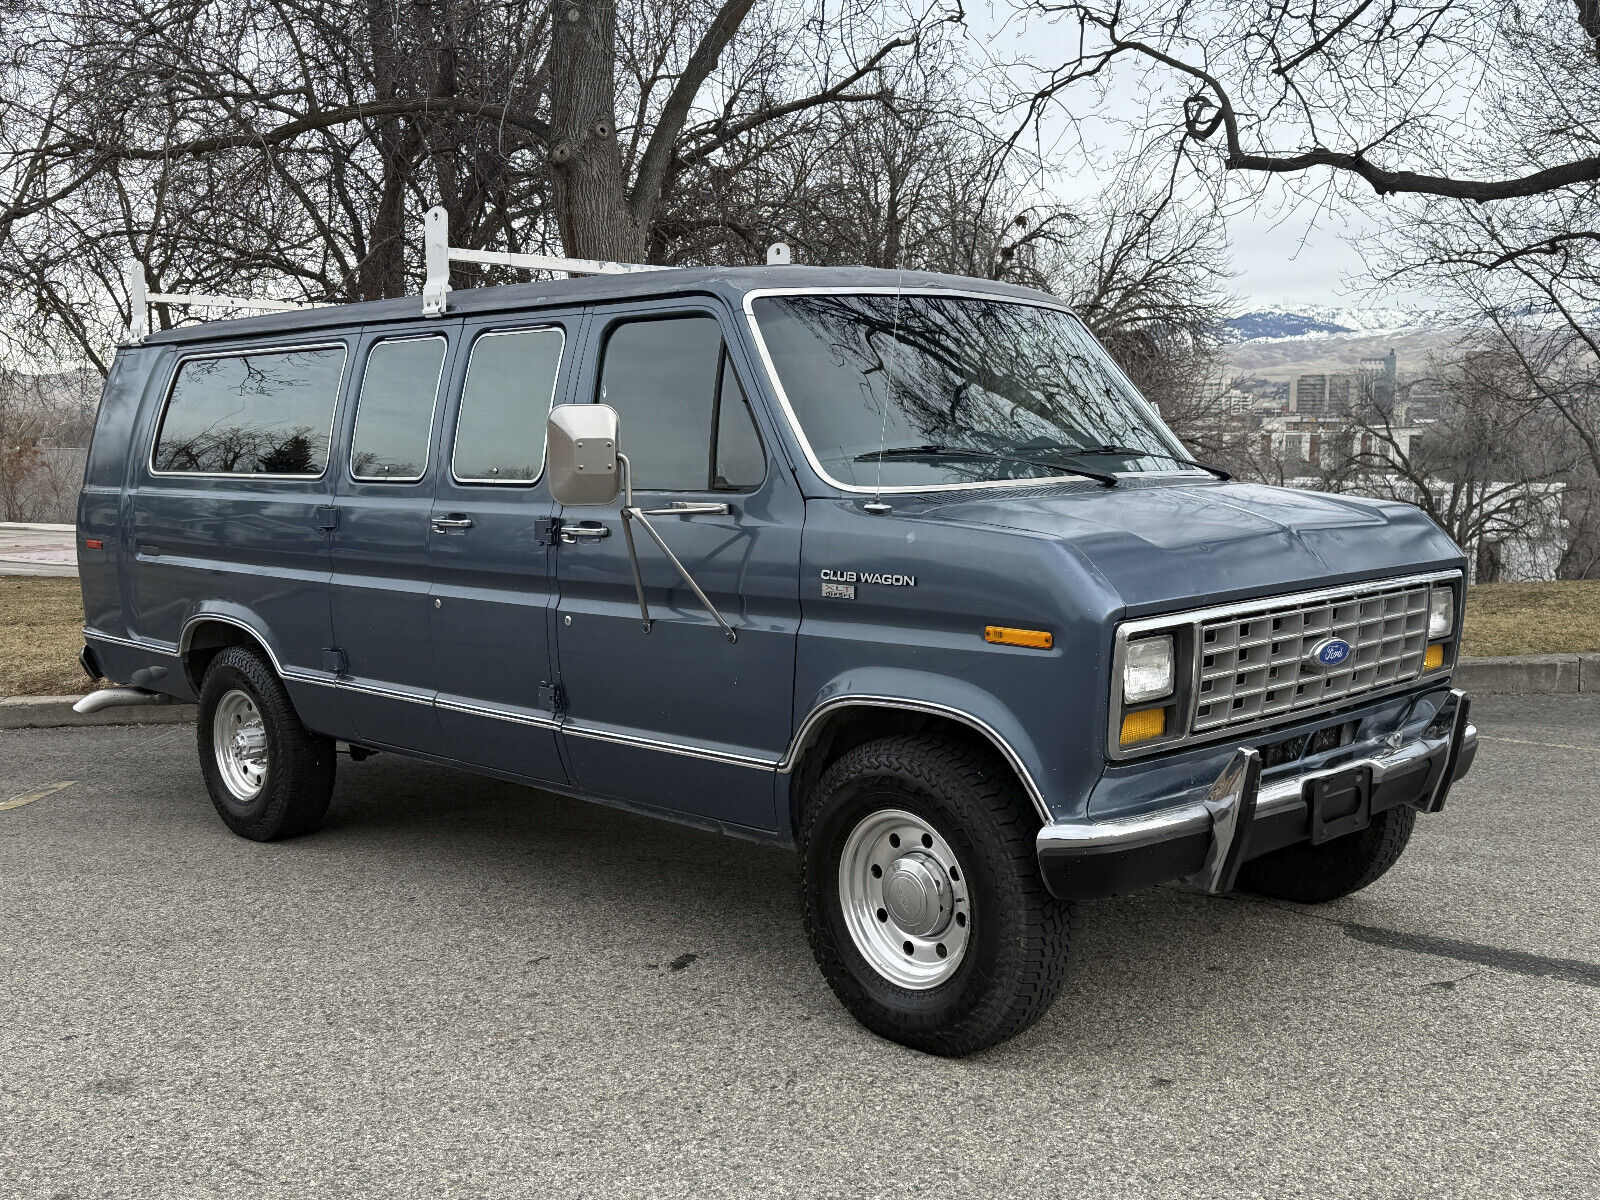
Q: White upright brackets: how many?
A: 3